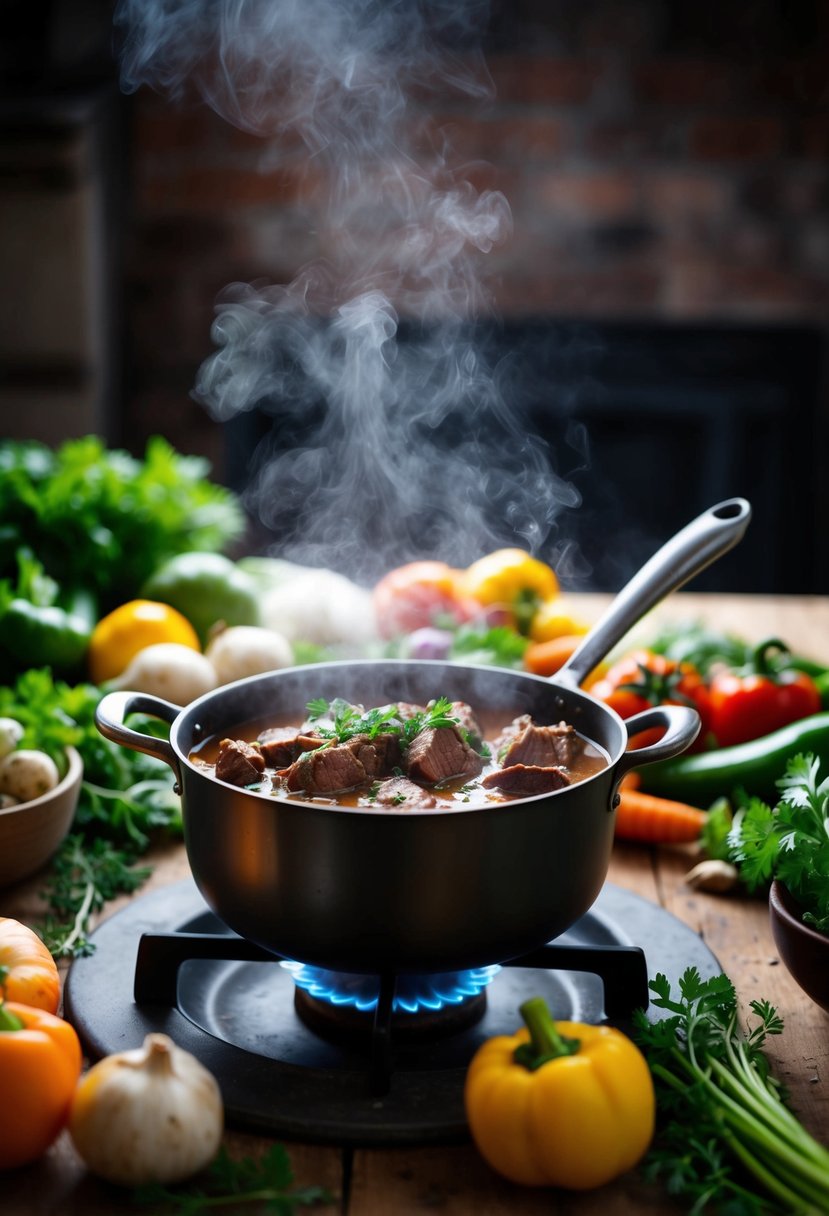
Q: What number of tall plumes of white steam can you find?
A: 1